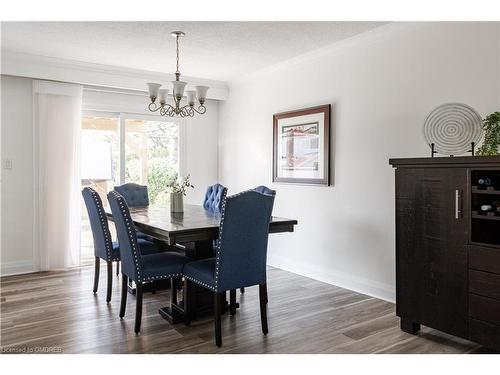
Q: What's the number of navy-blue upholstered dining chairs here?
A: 6